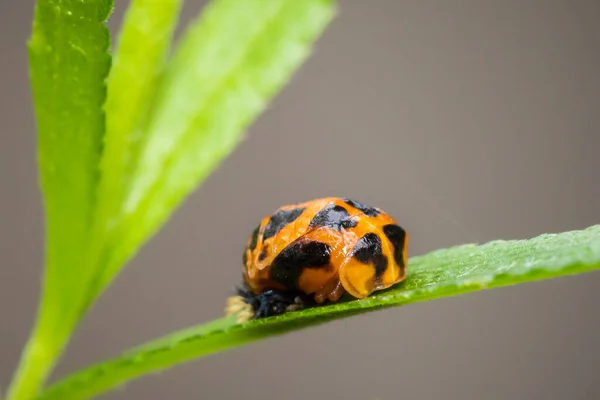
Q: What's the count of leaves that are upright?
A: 3